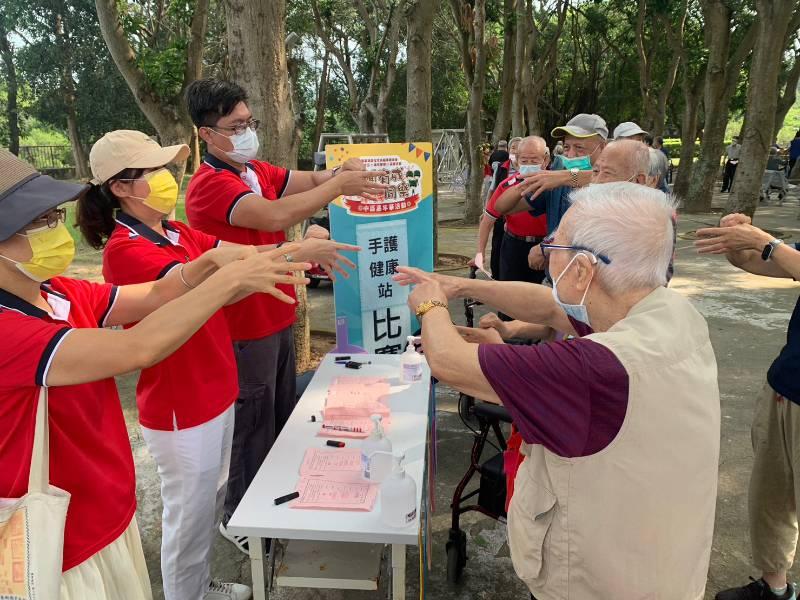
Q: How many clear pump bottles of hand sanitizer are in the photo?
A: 3